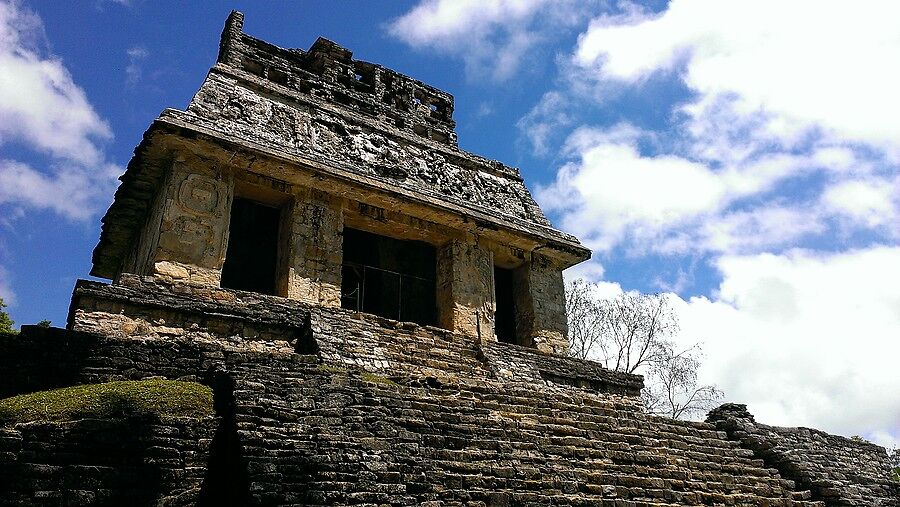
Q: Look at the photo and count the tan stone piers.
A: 4